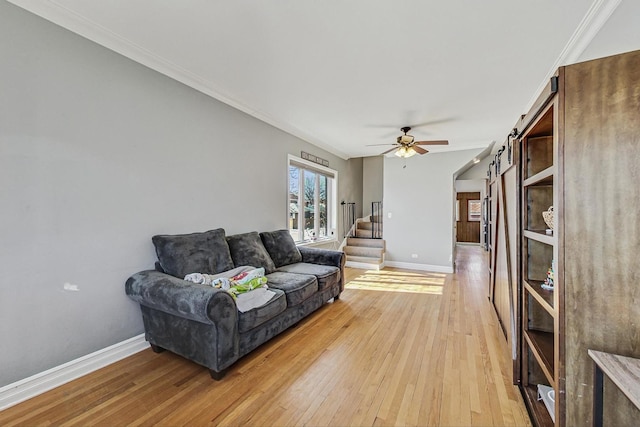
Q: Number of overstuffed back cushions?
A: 3